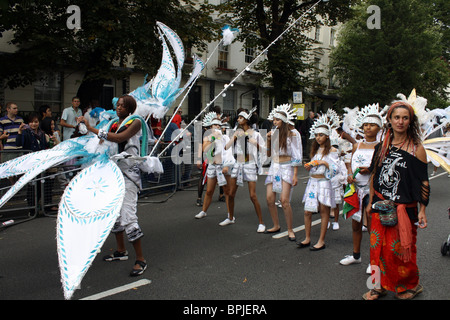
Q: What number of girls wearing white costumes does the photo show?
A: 5